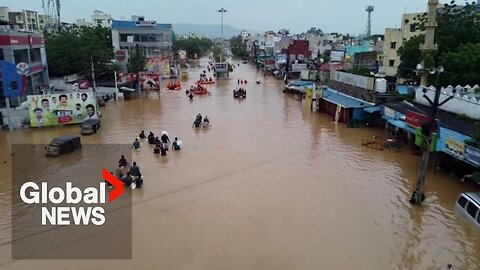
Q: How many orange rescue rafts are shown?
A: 3